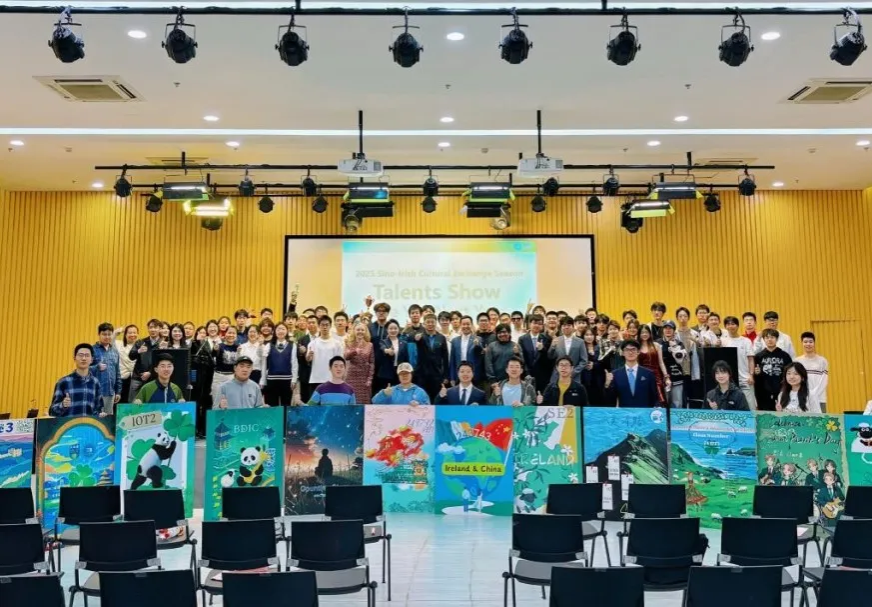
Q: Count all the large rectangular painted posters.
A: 12